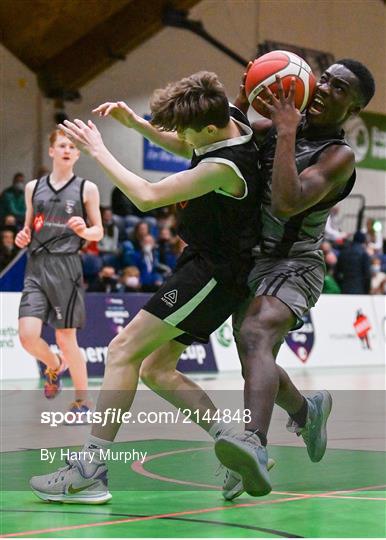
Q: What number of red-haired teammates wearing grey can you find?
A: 1